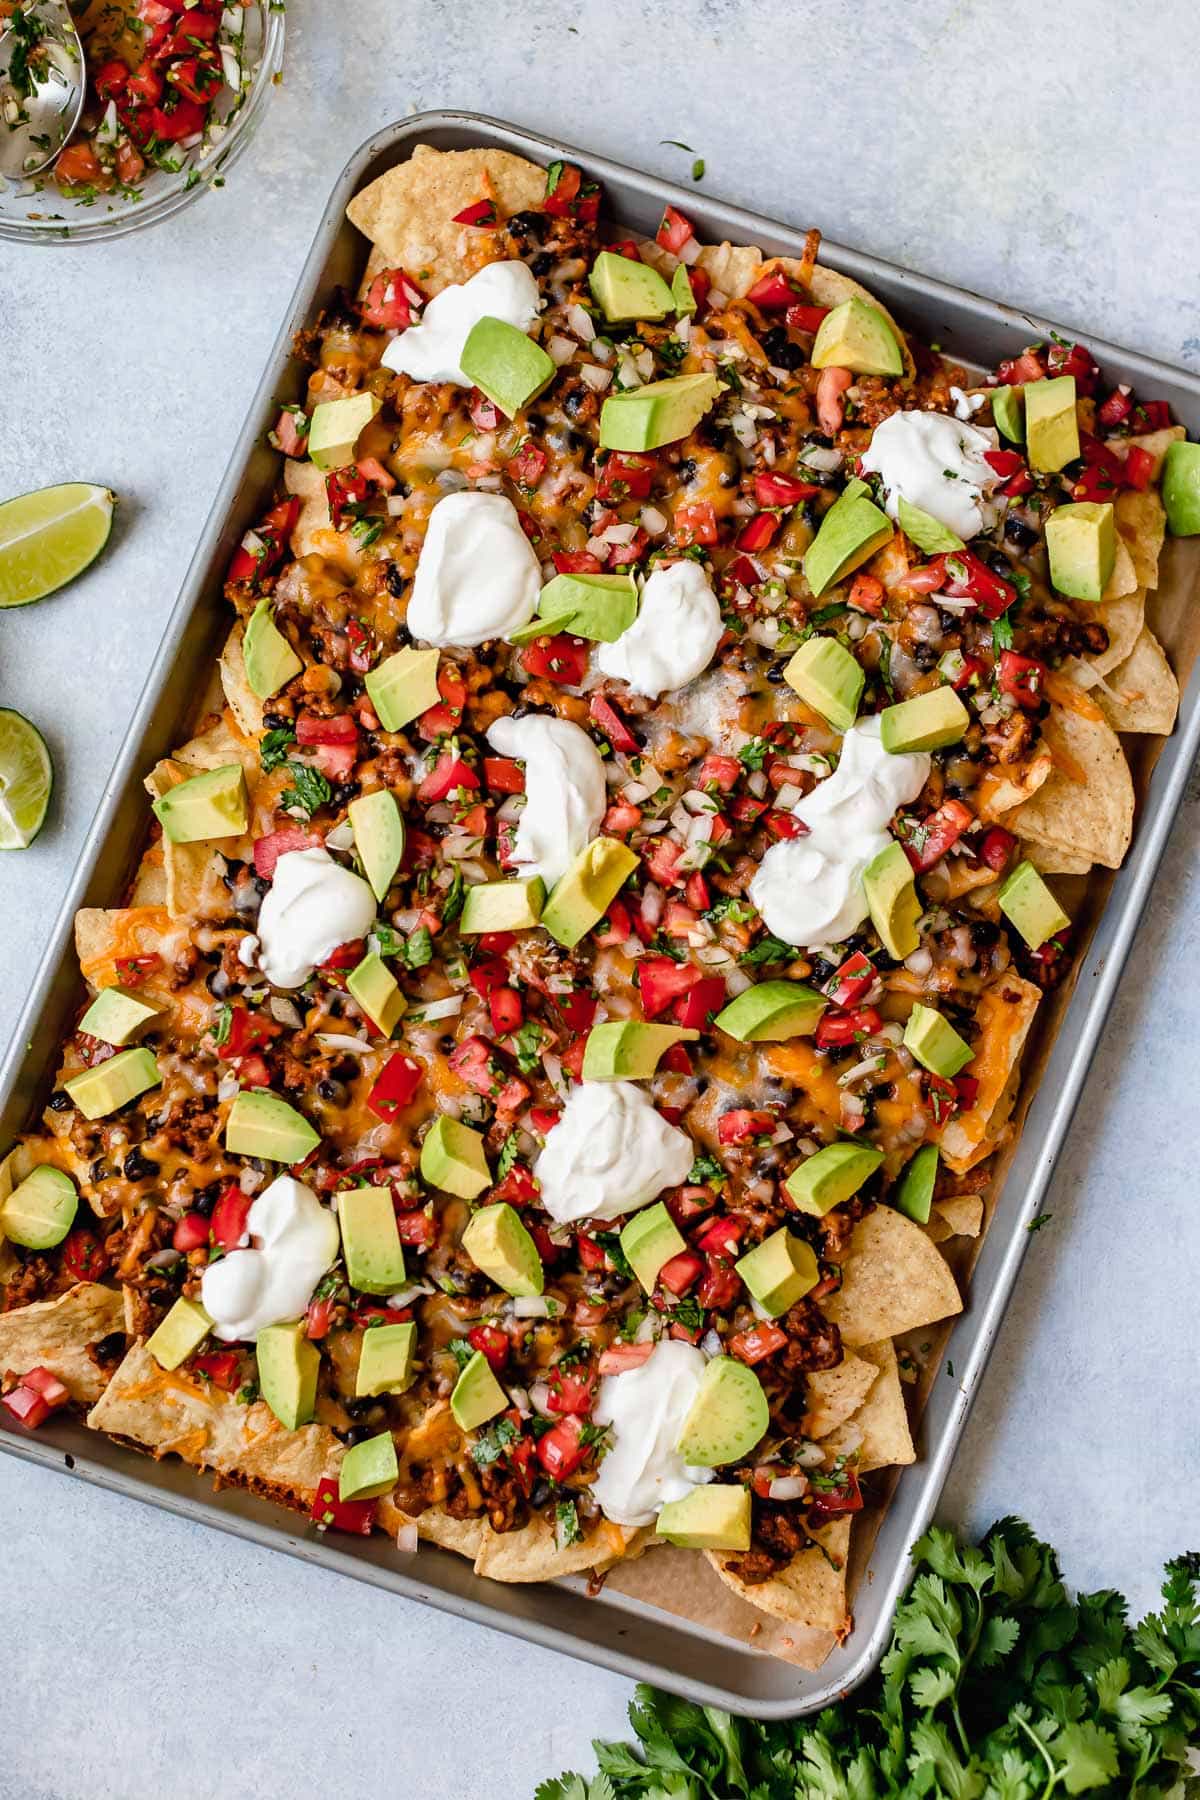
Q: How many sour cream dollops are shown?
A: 10